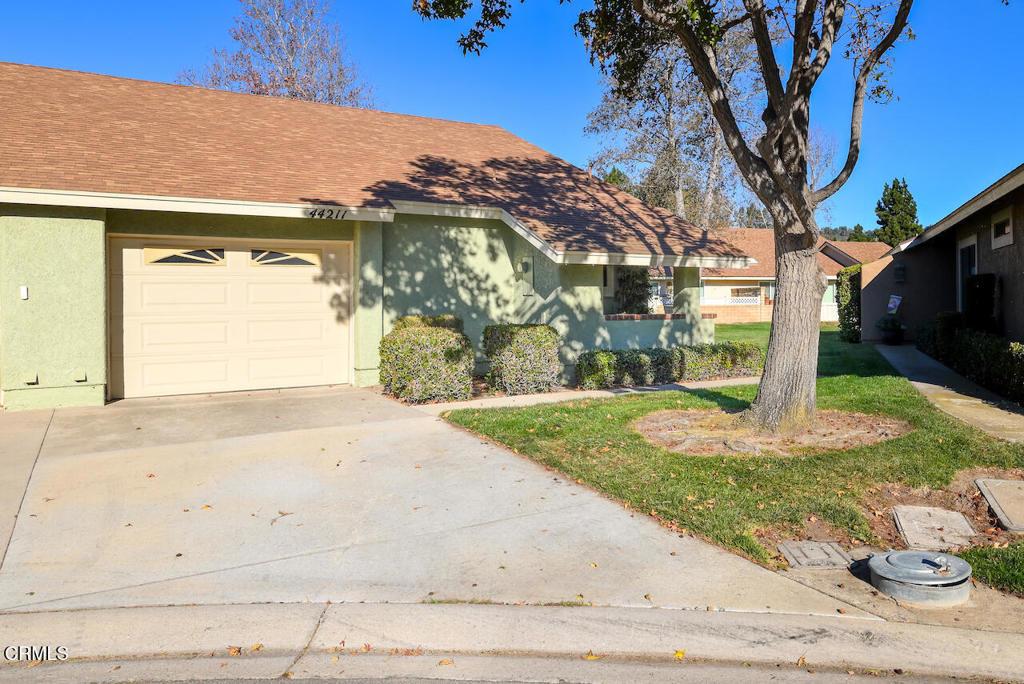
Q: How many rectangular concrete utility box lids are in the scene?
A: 3